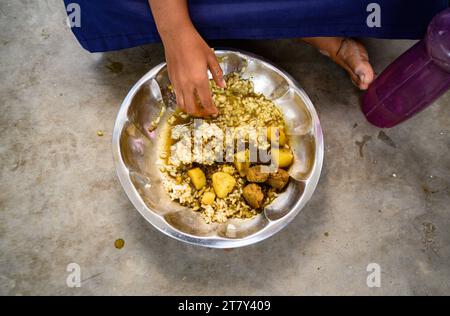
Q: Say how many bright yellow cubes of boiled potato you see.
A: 6